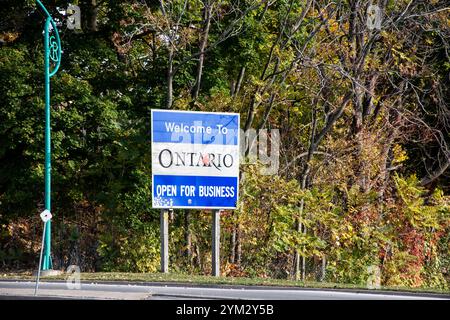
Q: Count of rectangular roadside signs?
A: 1